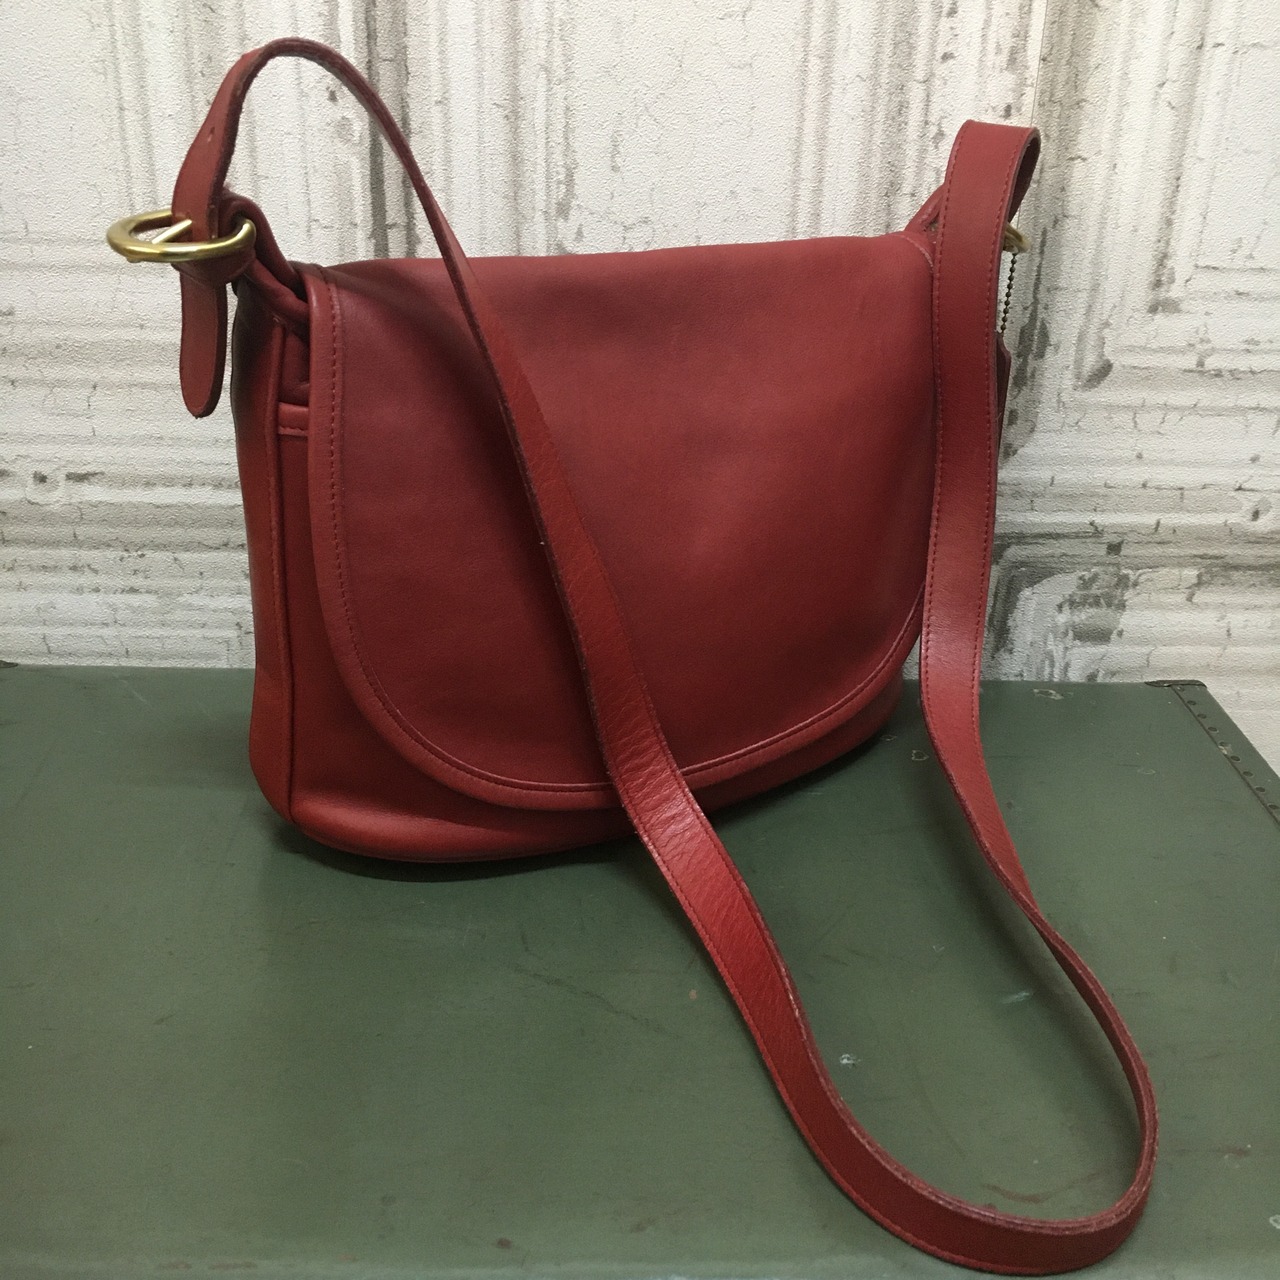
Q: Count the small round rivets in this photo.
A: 9